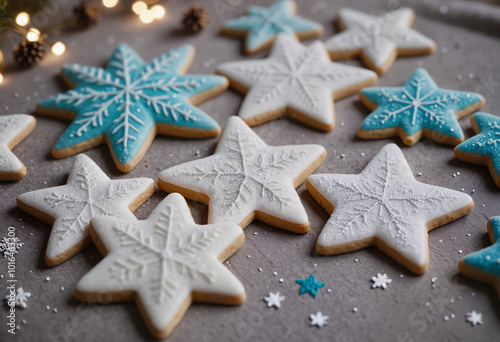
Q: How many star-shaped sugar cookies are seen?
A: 12